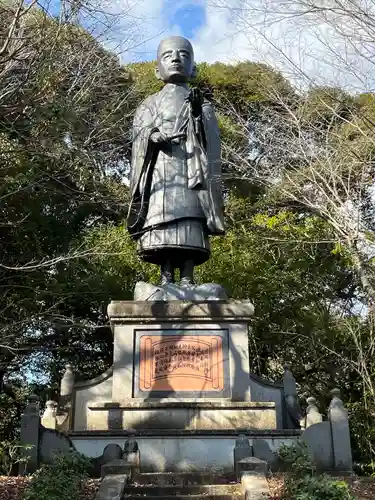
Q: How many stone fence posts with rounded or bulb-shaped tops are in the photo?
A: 8